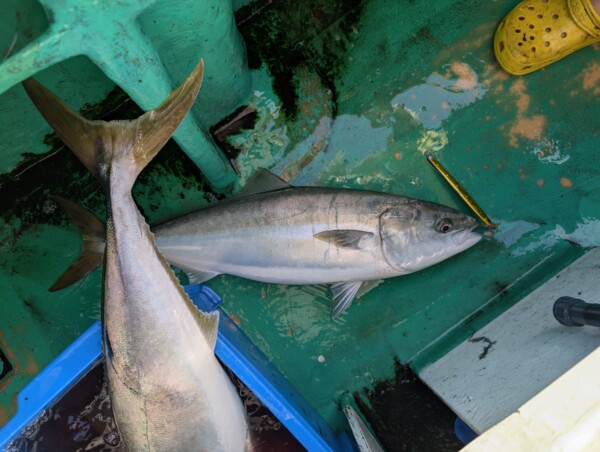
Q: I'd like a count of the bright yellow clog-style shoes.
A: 1